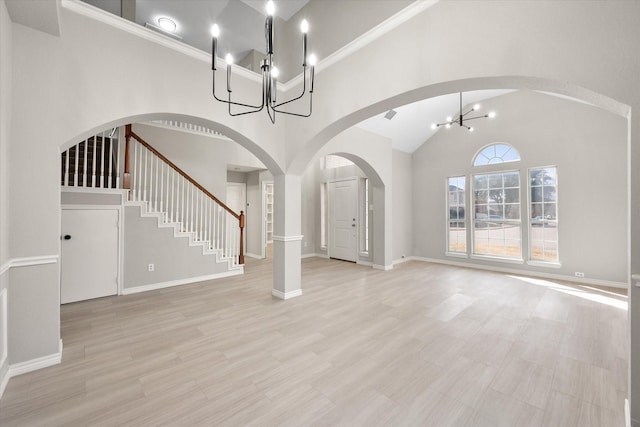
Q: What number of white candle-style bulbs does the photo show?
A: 6